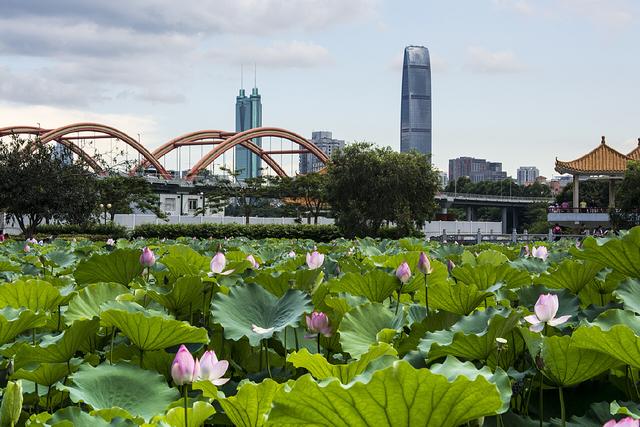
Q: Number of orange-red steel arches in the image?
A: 4